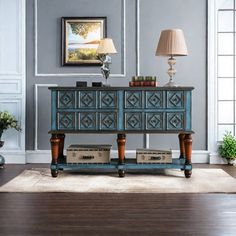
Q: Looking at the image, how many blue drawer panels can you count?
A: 12